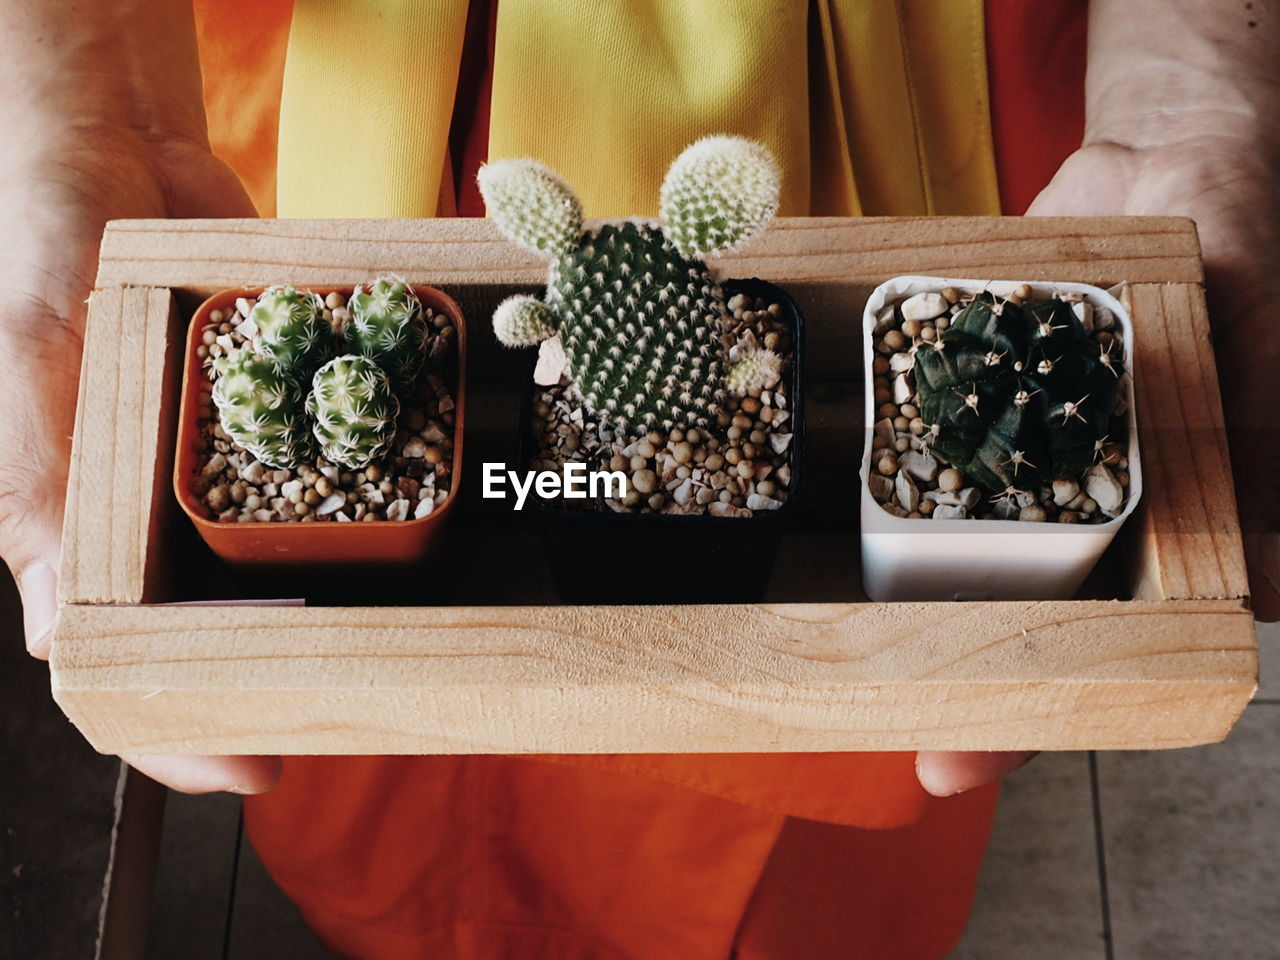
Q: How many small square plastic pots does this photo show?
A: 3